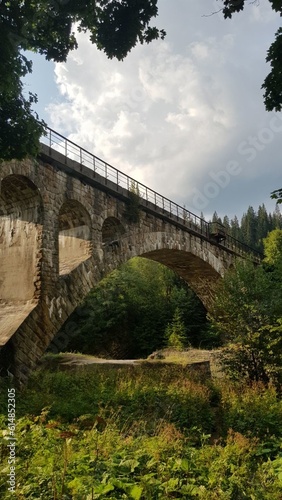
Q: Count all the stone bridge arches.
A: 4